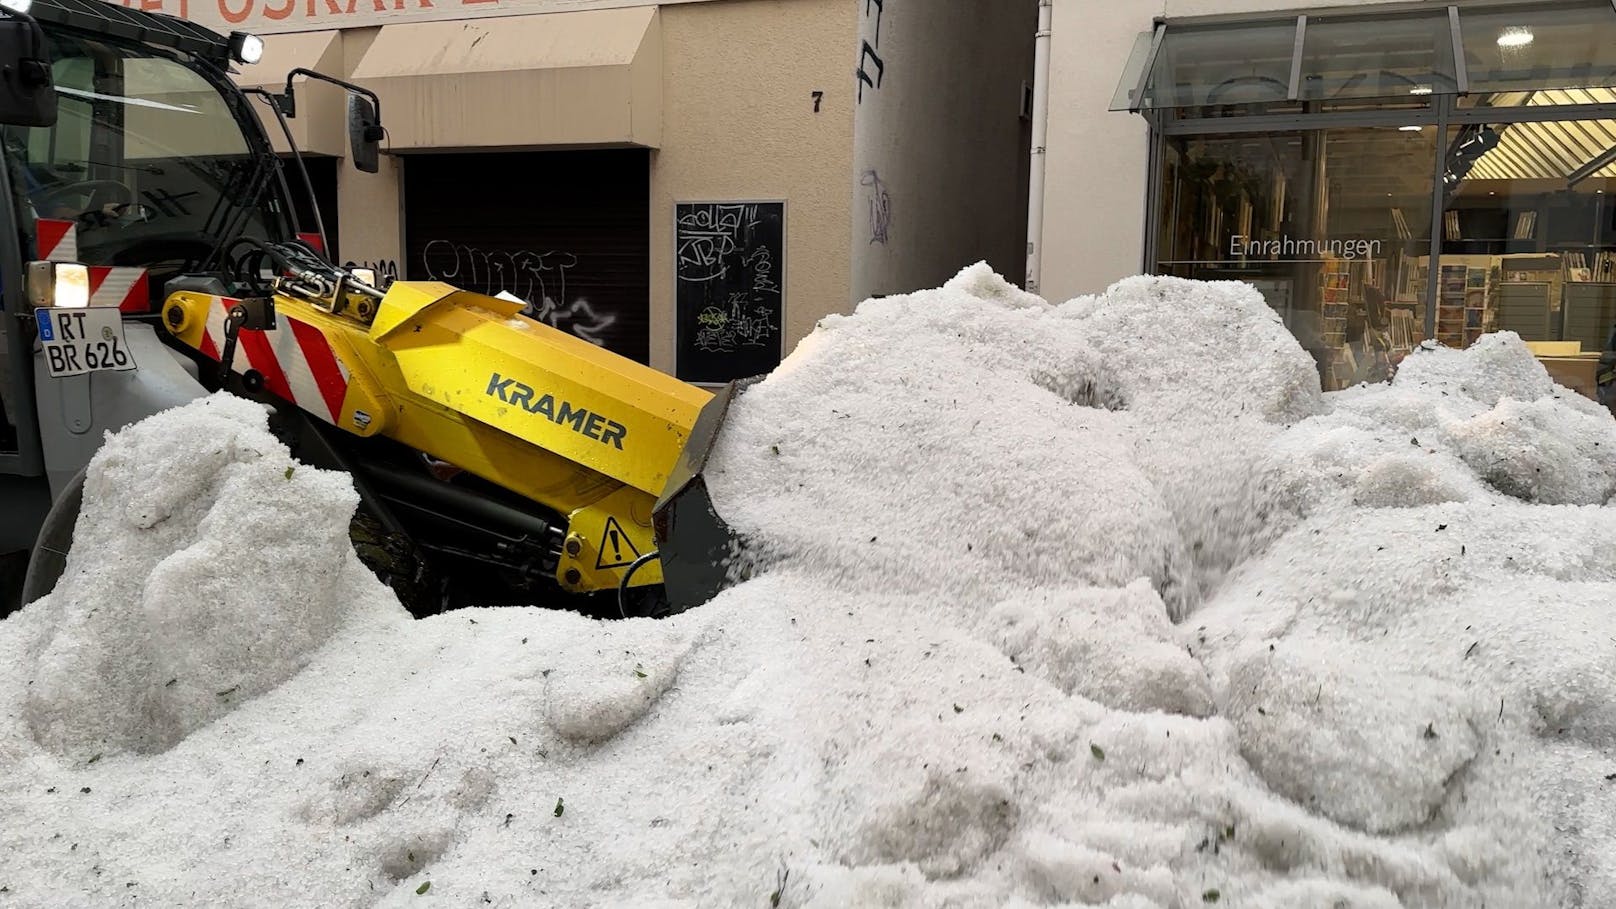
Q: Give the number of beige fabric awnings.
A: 2